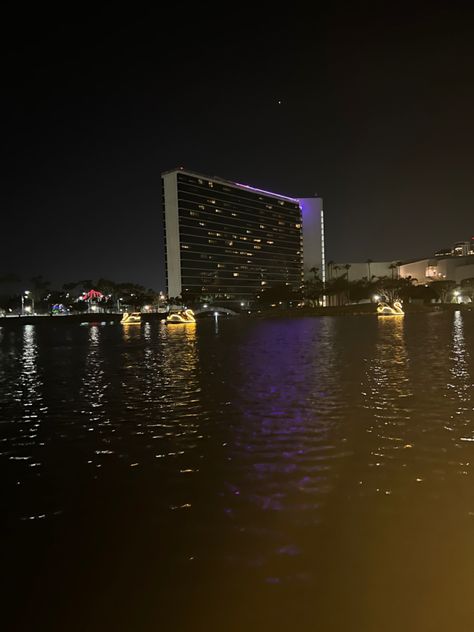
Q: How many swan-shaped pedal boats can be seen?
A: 3